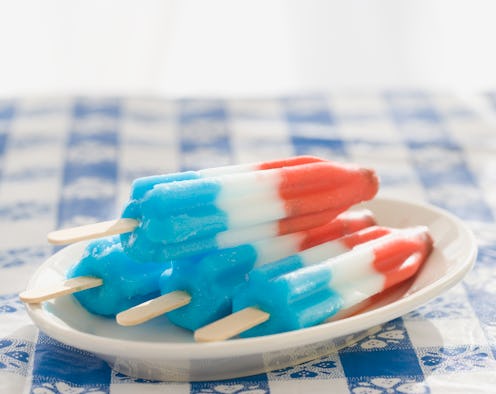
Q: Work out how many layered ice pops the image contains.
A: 4